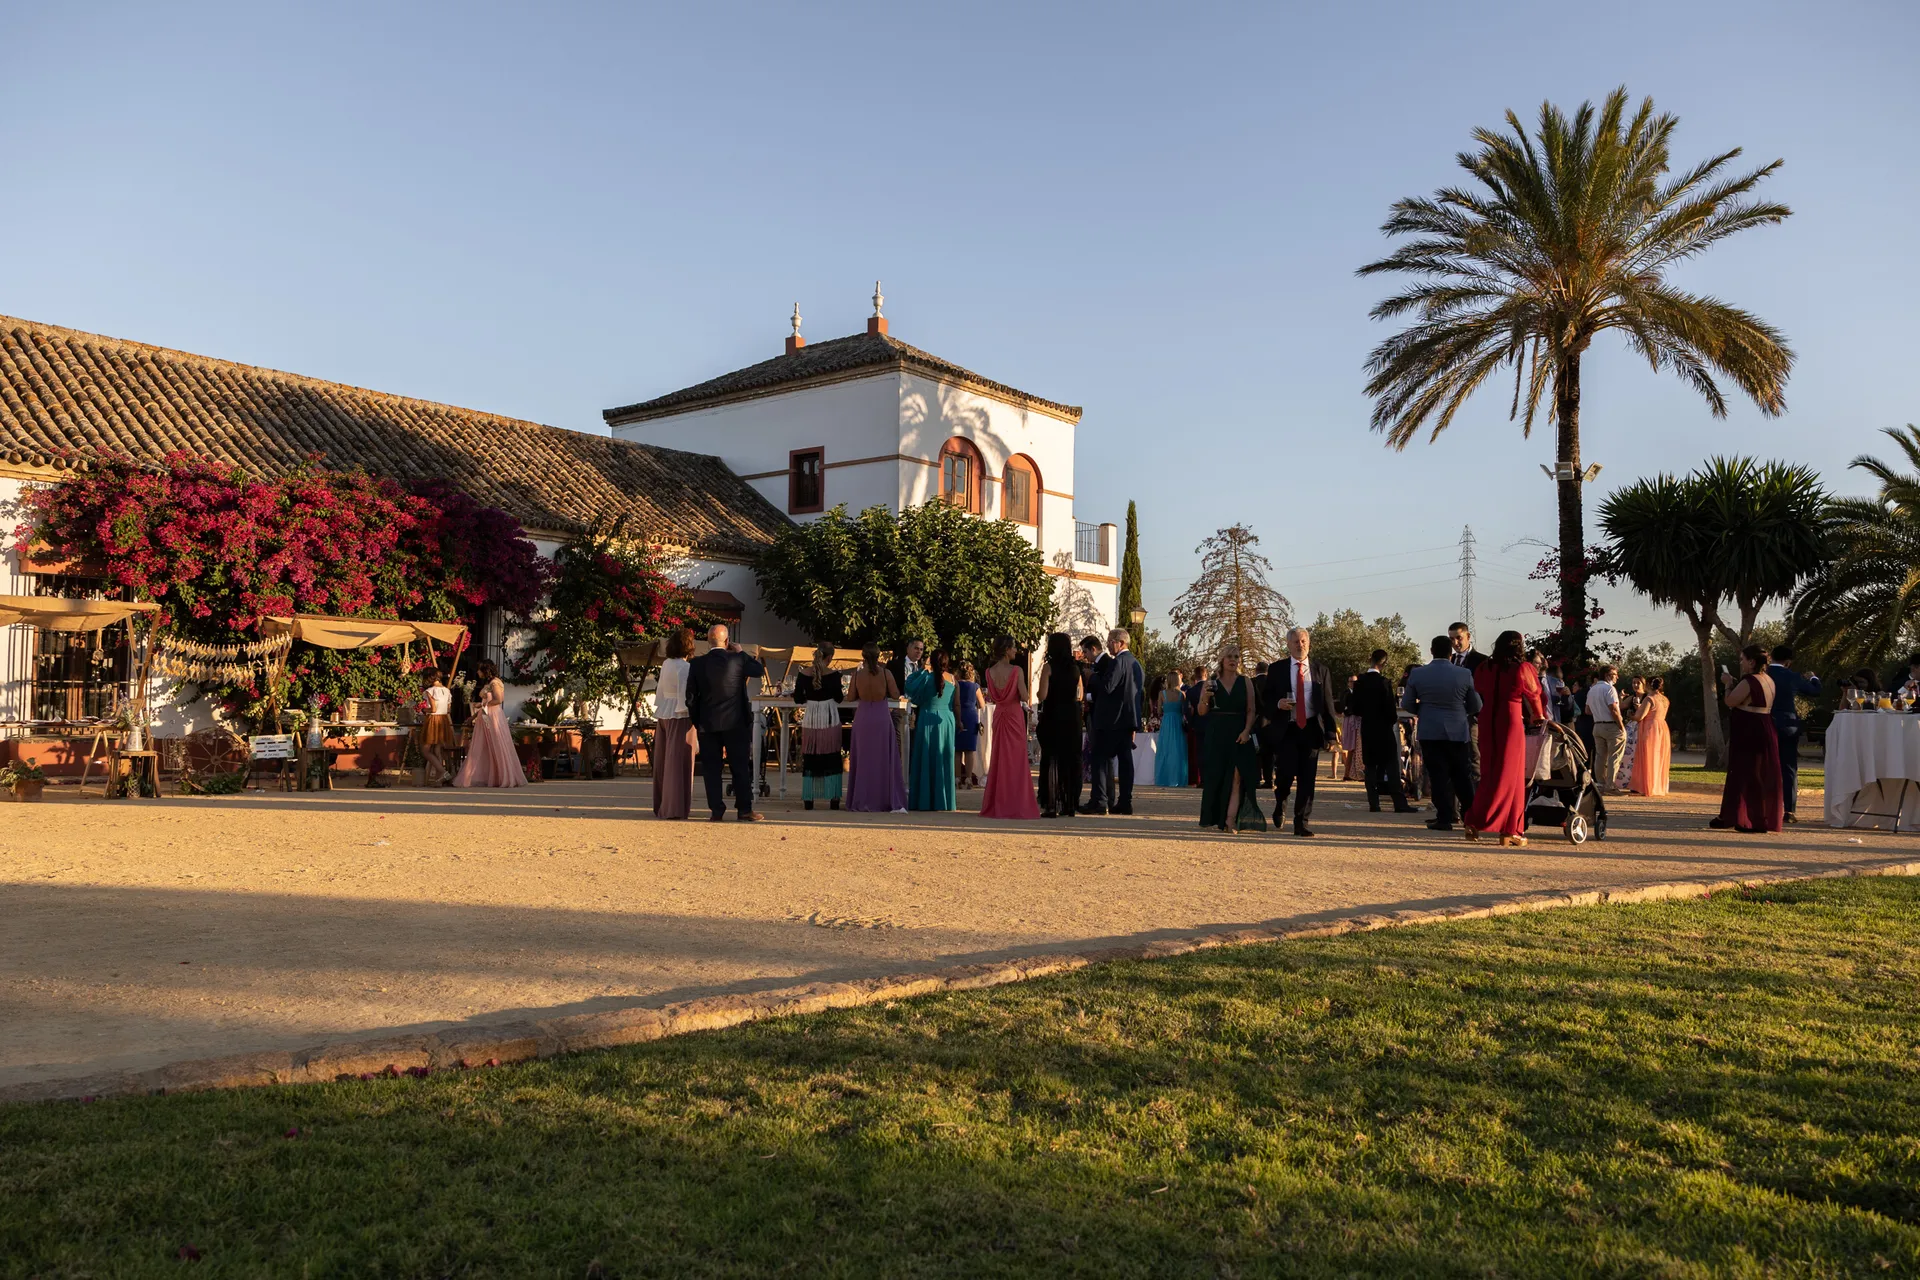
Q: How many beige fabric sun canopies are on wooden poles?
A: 4